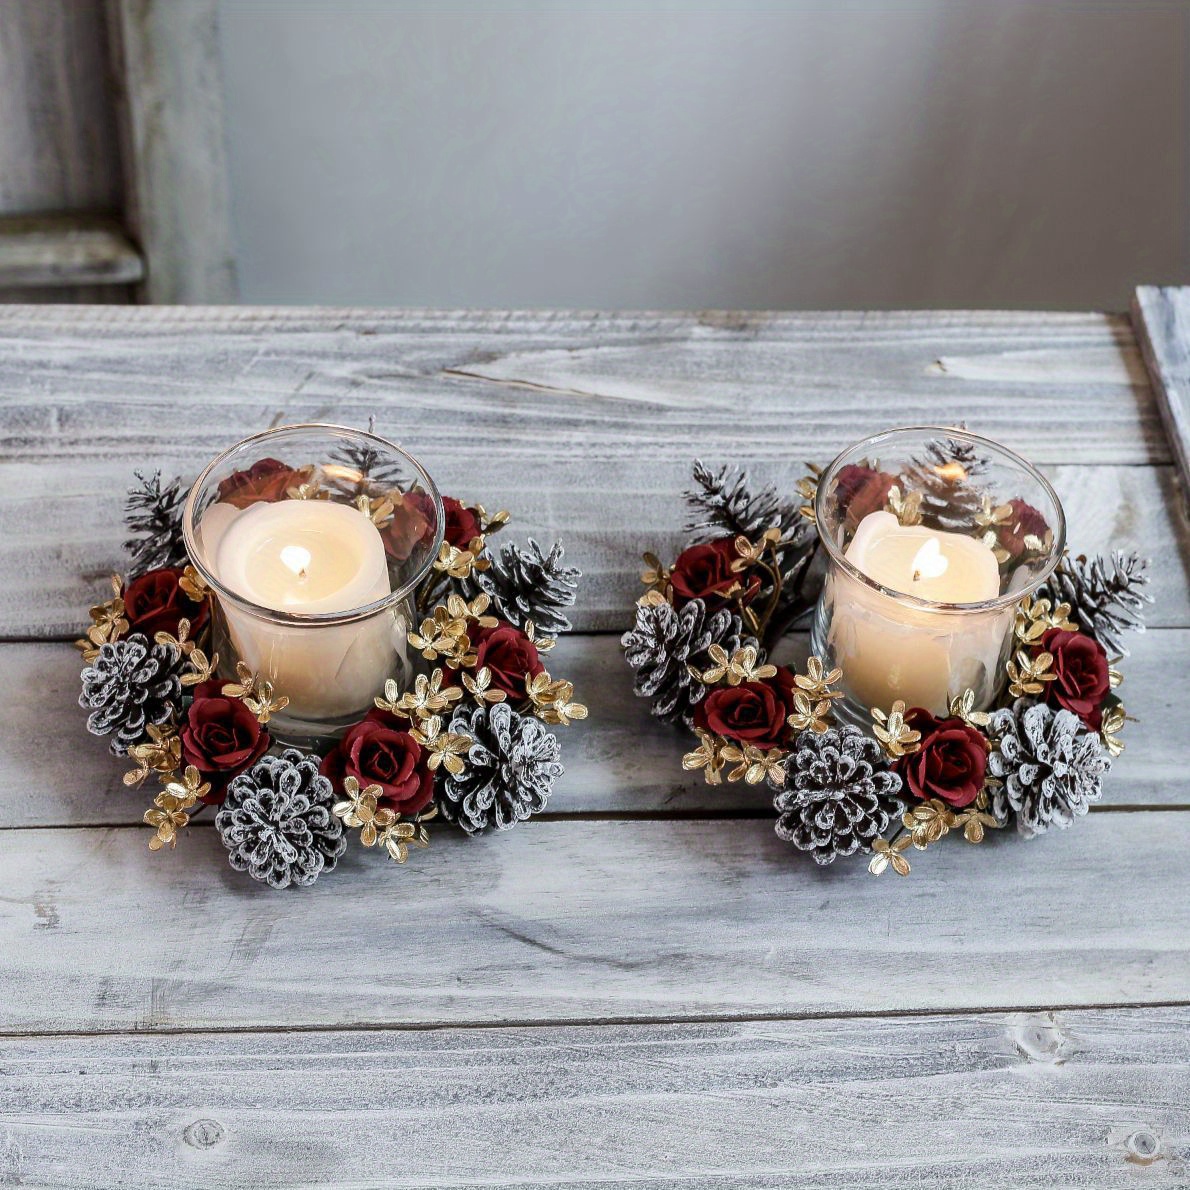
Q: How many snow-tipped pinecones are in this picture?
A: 12